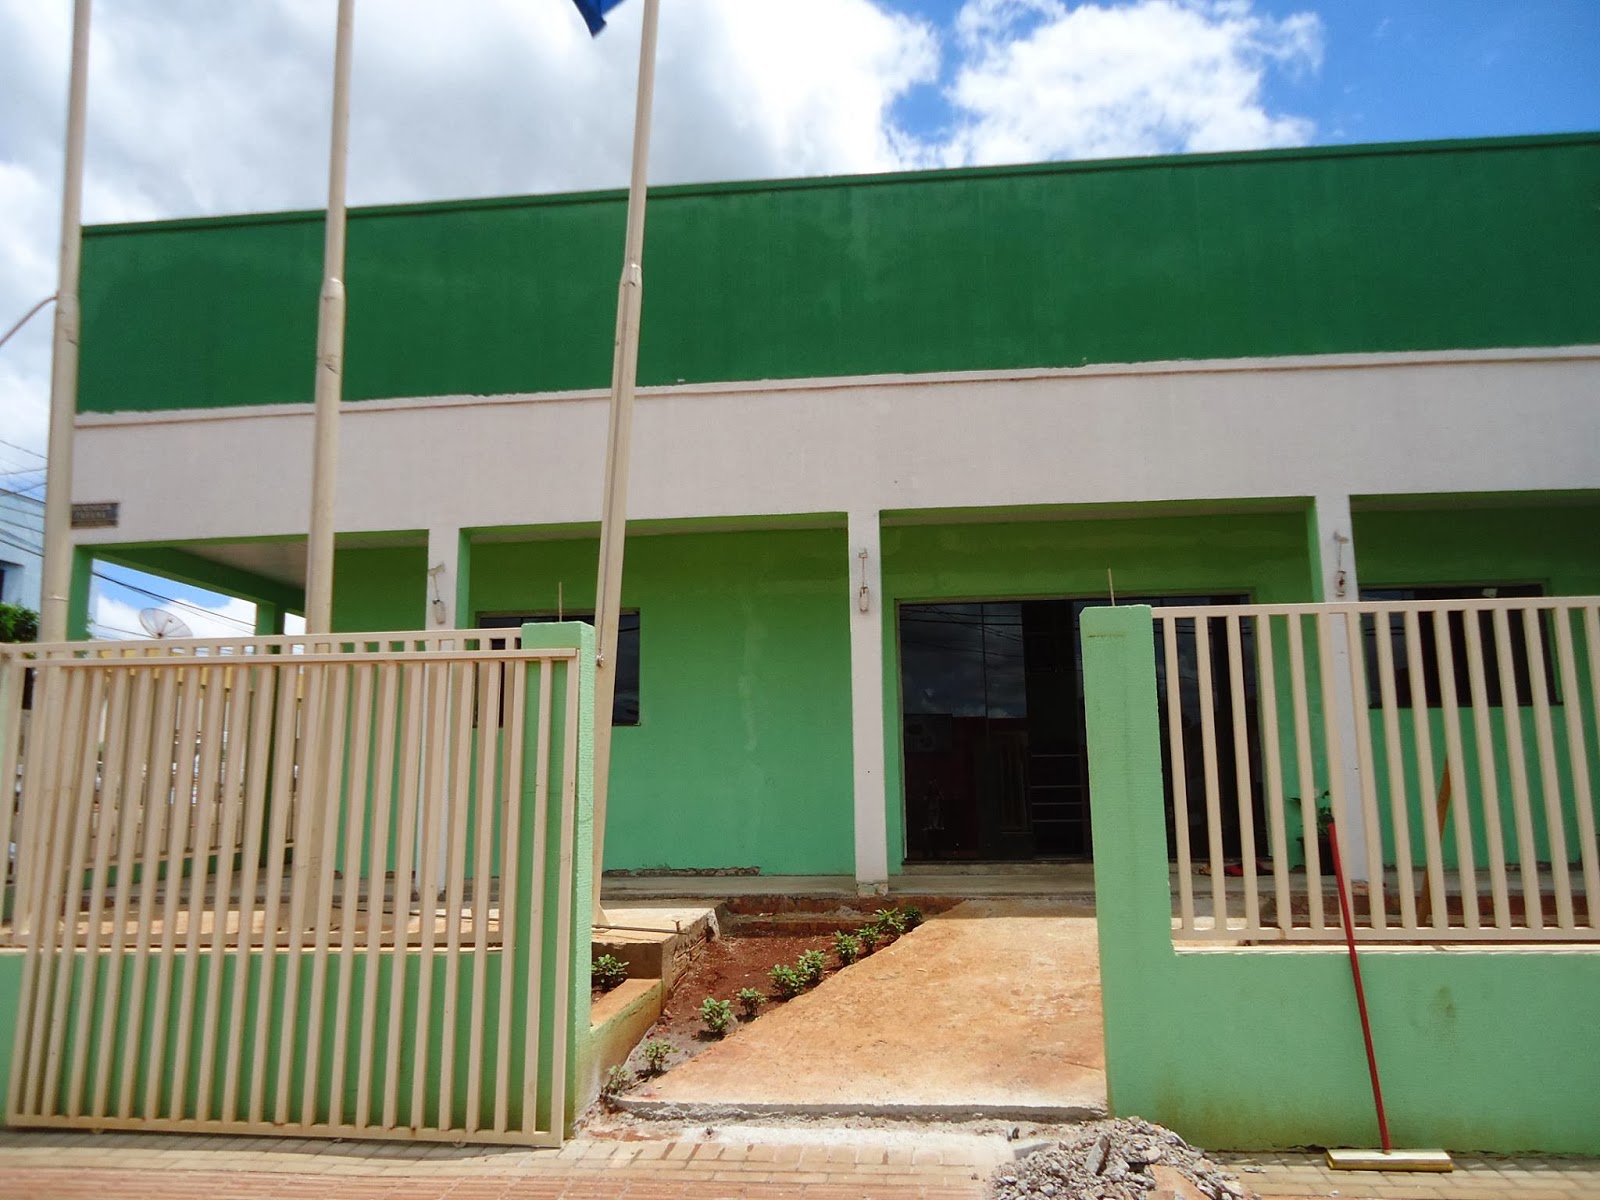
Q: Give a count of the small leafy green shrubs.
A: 11